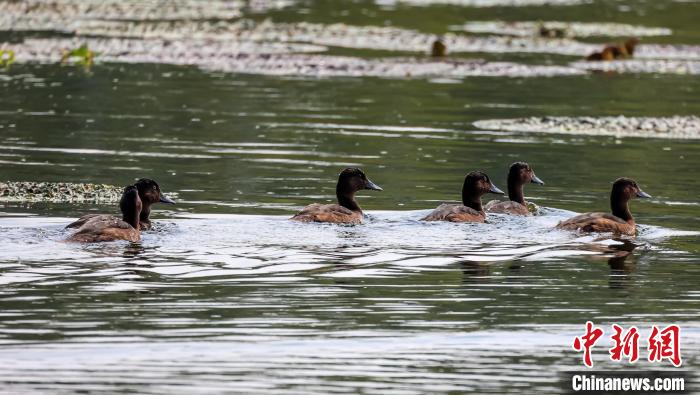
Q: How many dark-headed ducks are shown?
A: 6